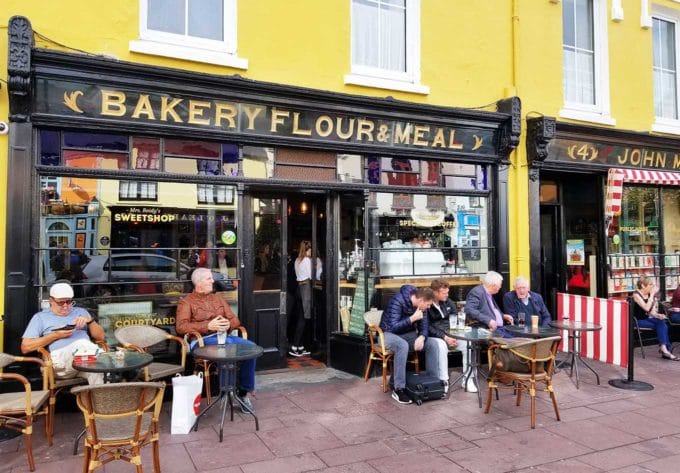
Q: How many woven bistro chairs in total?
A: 7